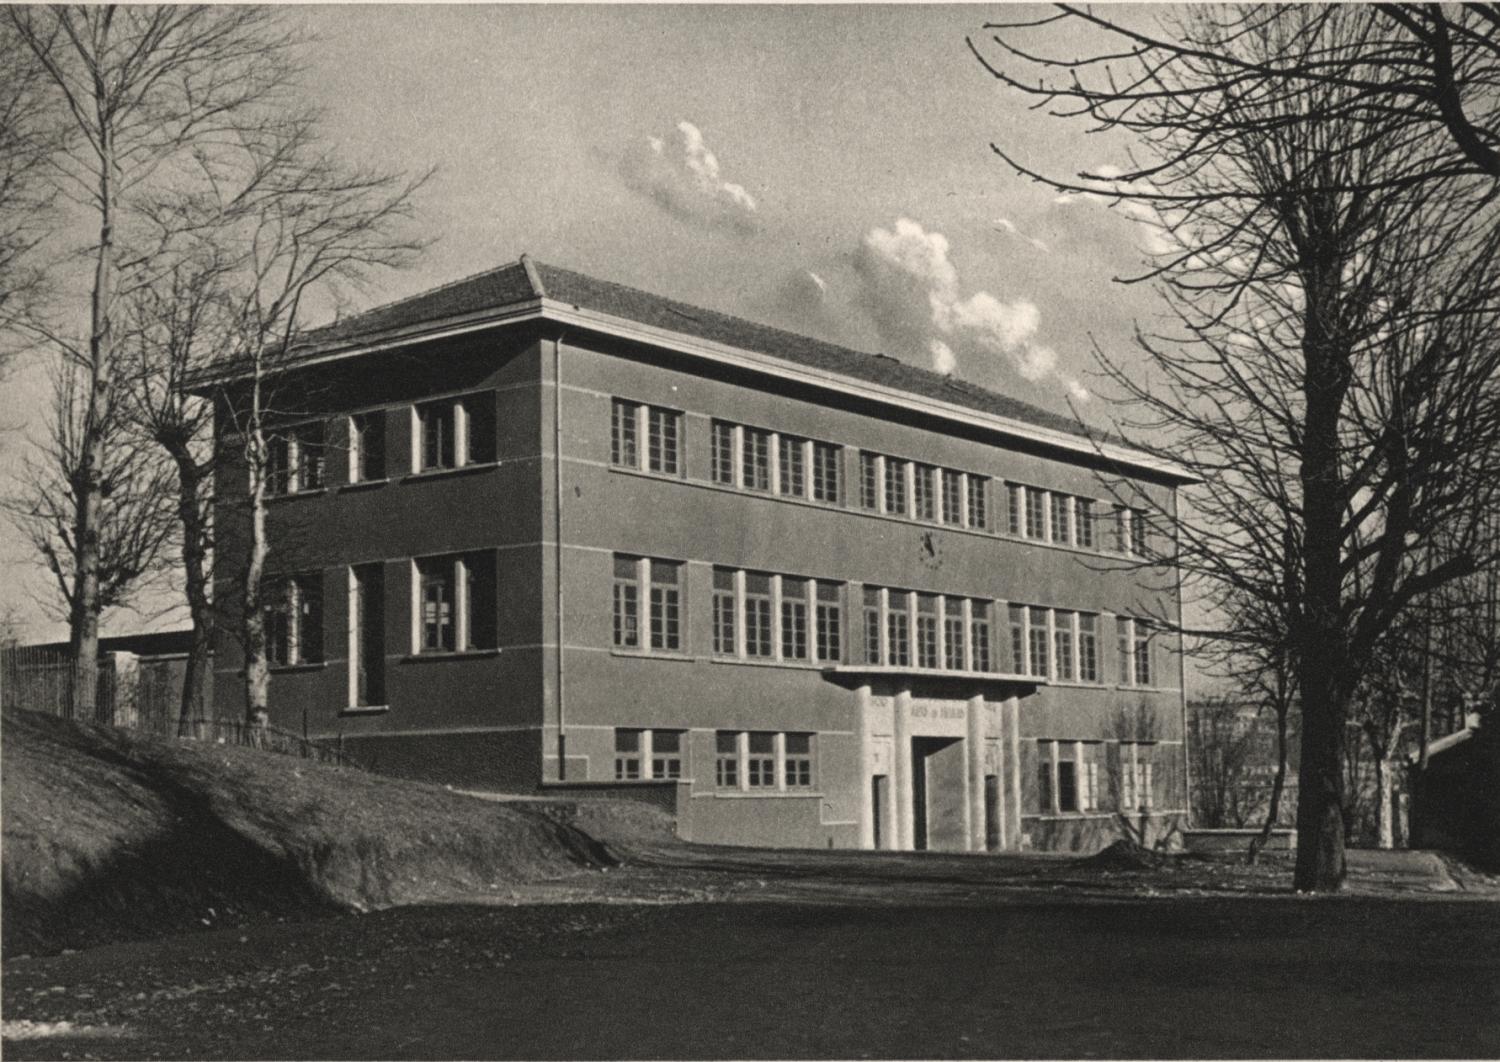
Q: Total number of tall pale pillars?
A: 4